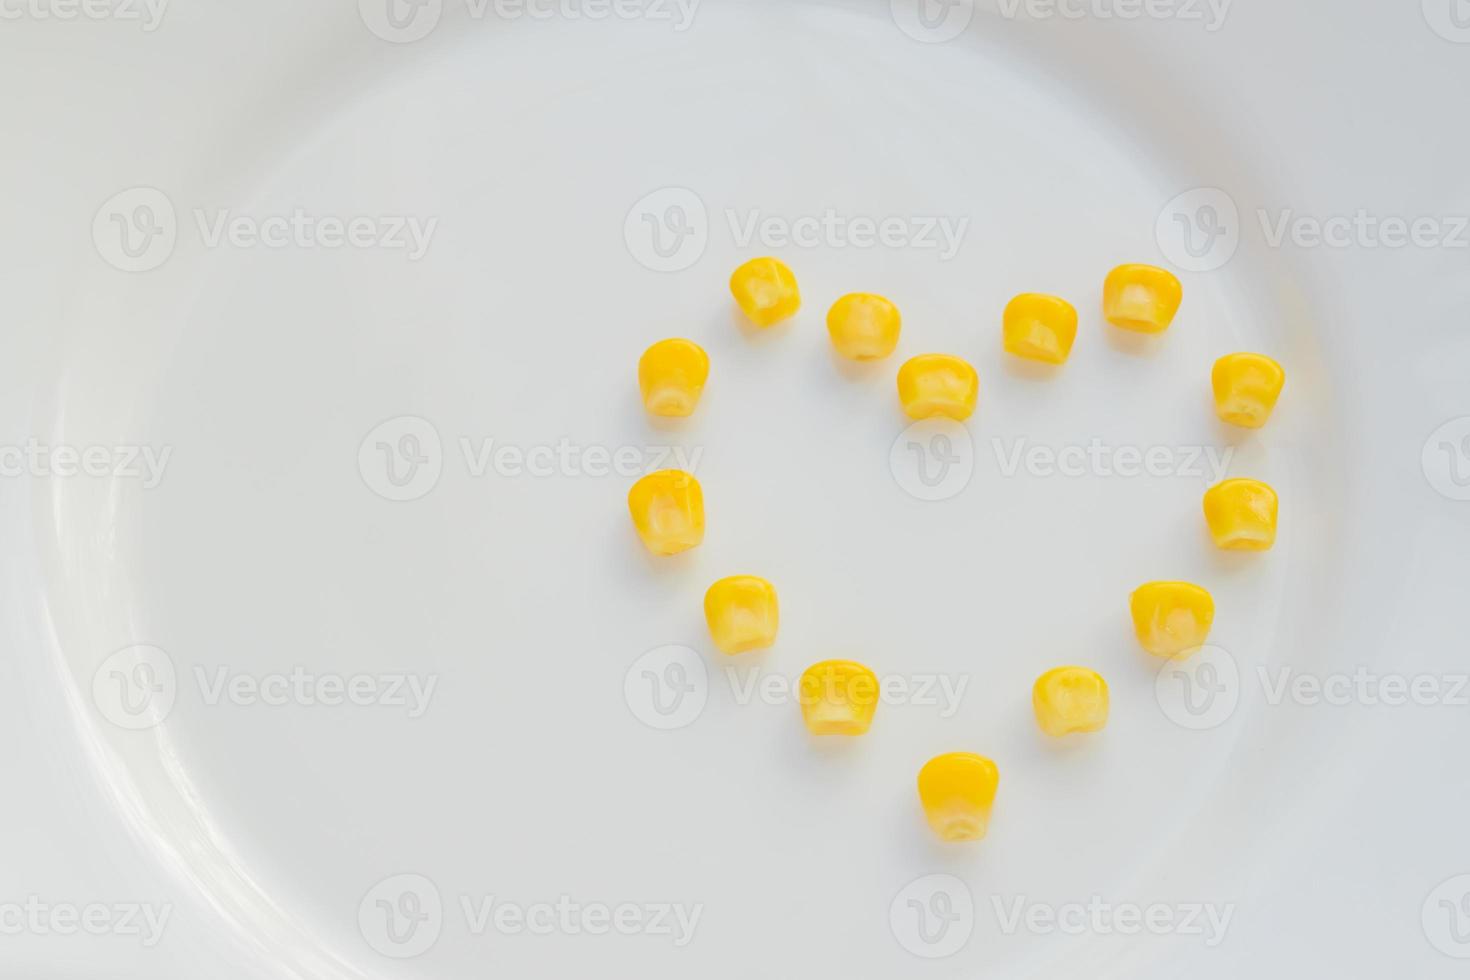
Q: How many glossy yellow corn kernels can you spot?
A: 14